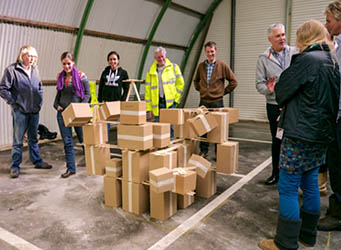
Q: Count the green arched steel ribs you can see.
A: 3